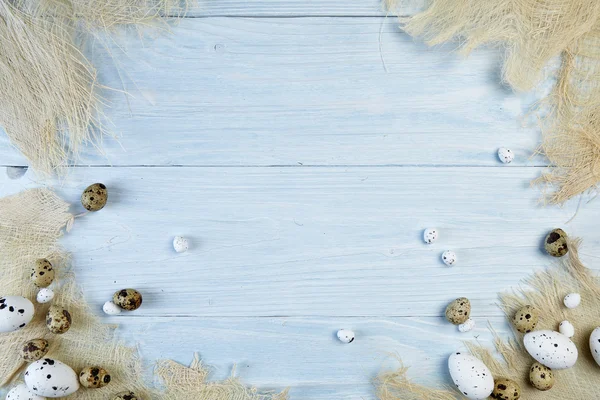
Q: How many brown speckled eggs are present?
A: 12